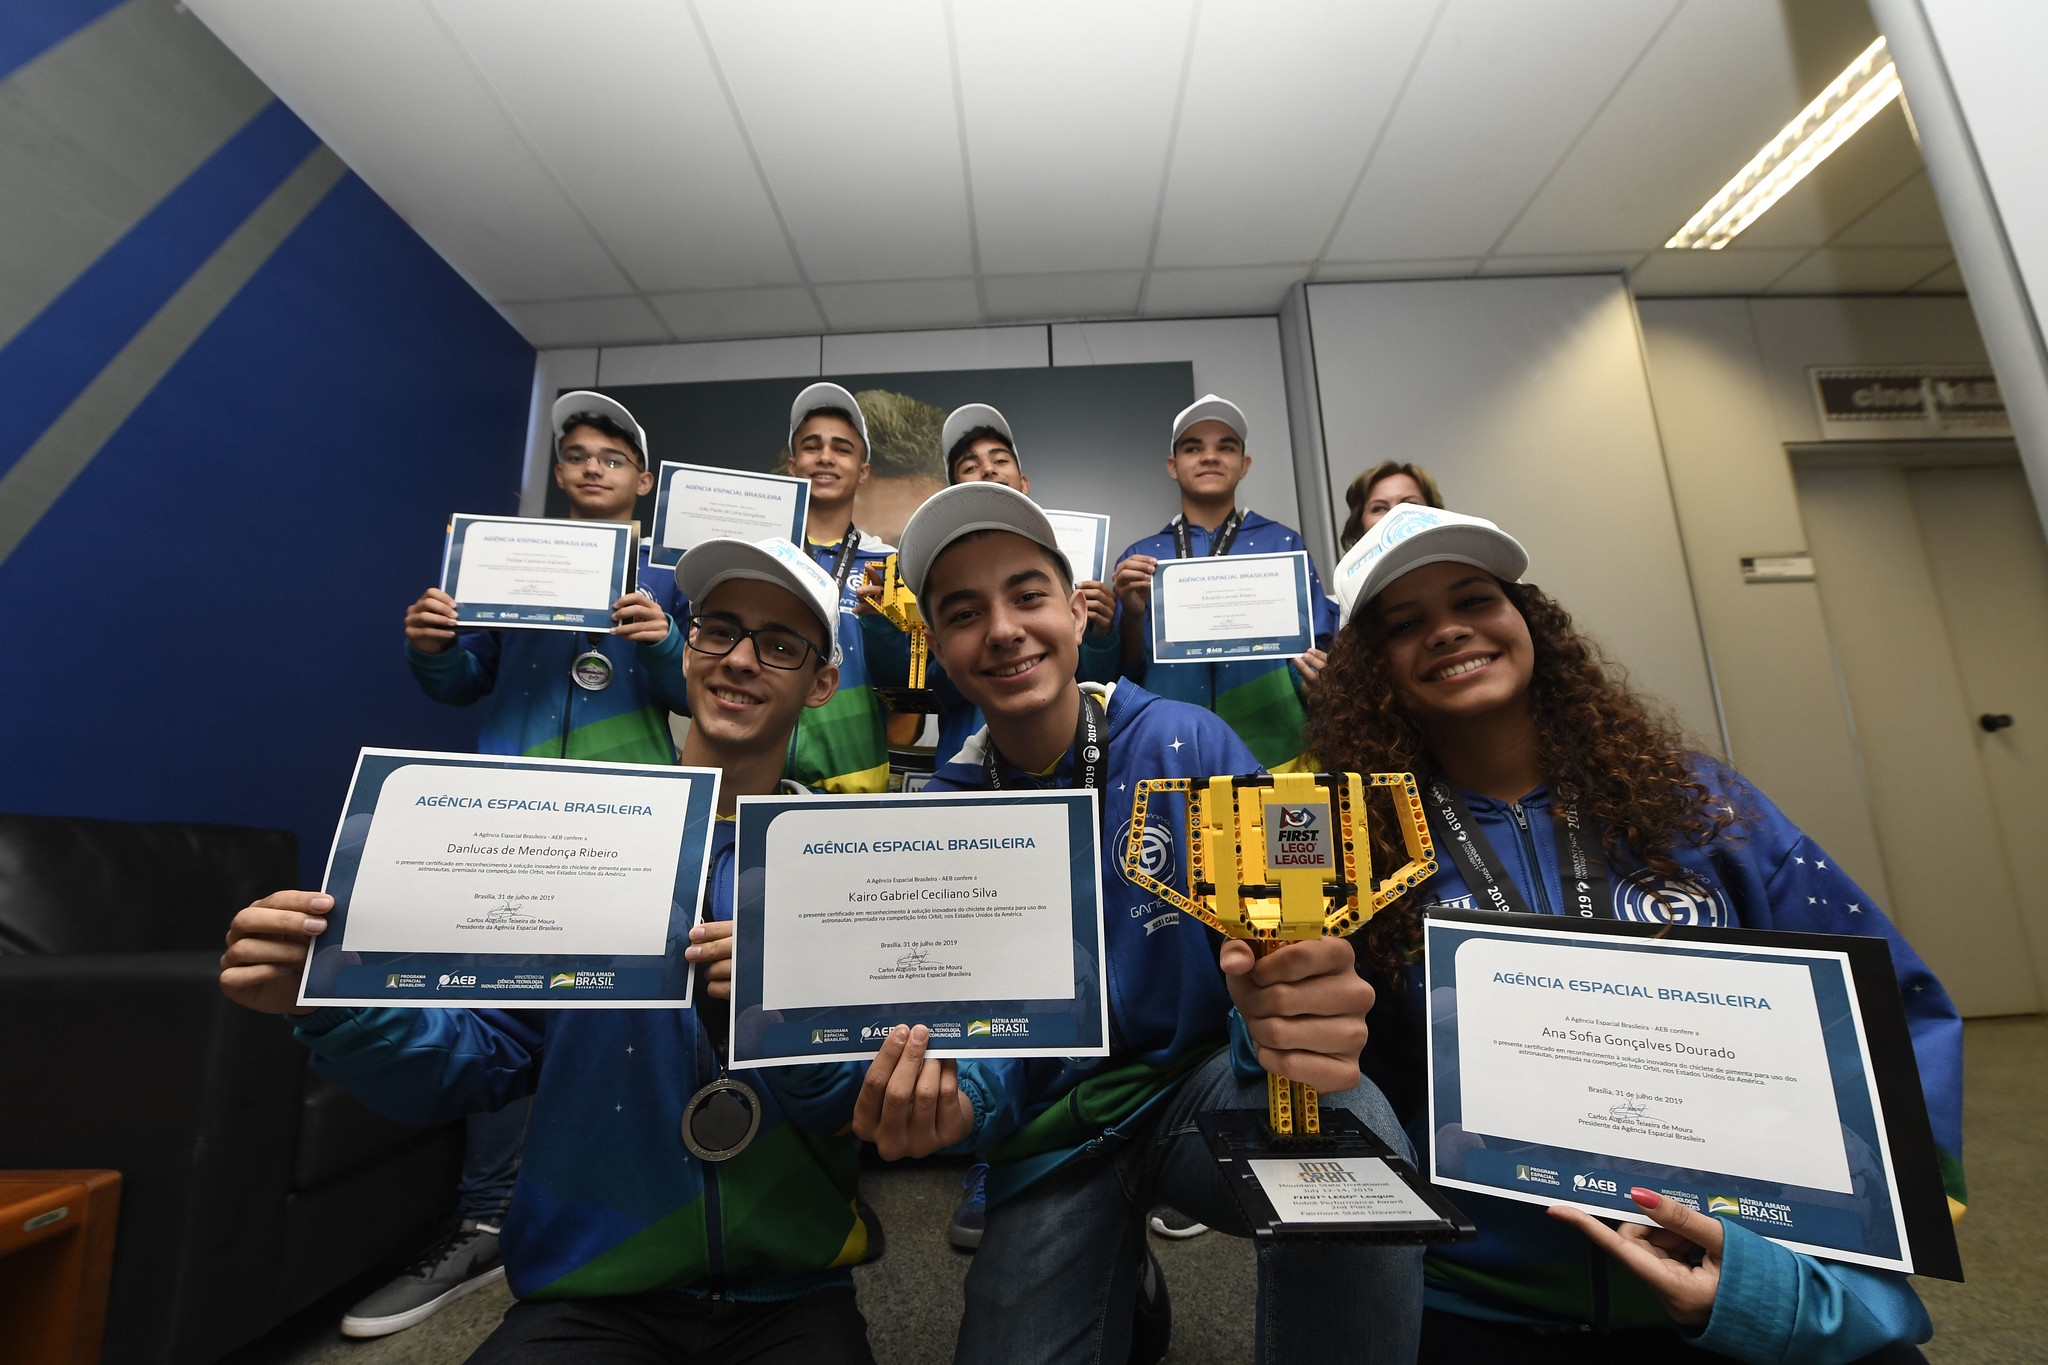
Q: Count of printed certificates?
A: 7